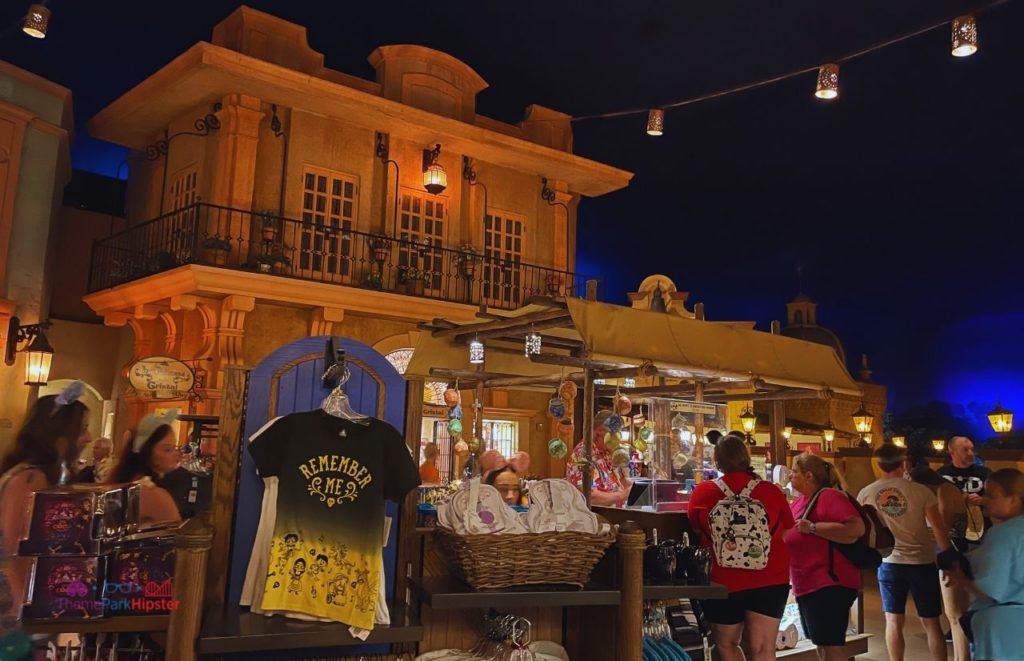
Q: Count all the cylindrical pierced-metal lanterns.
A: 6